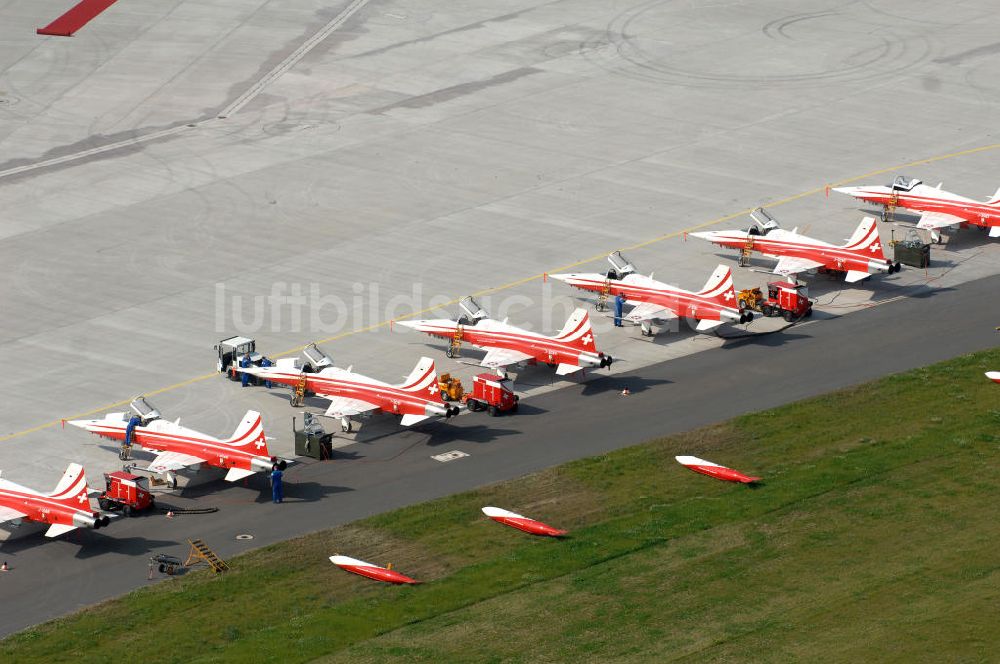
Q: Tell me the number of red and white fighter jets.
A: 7